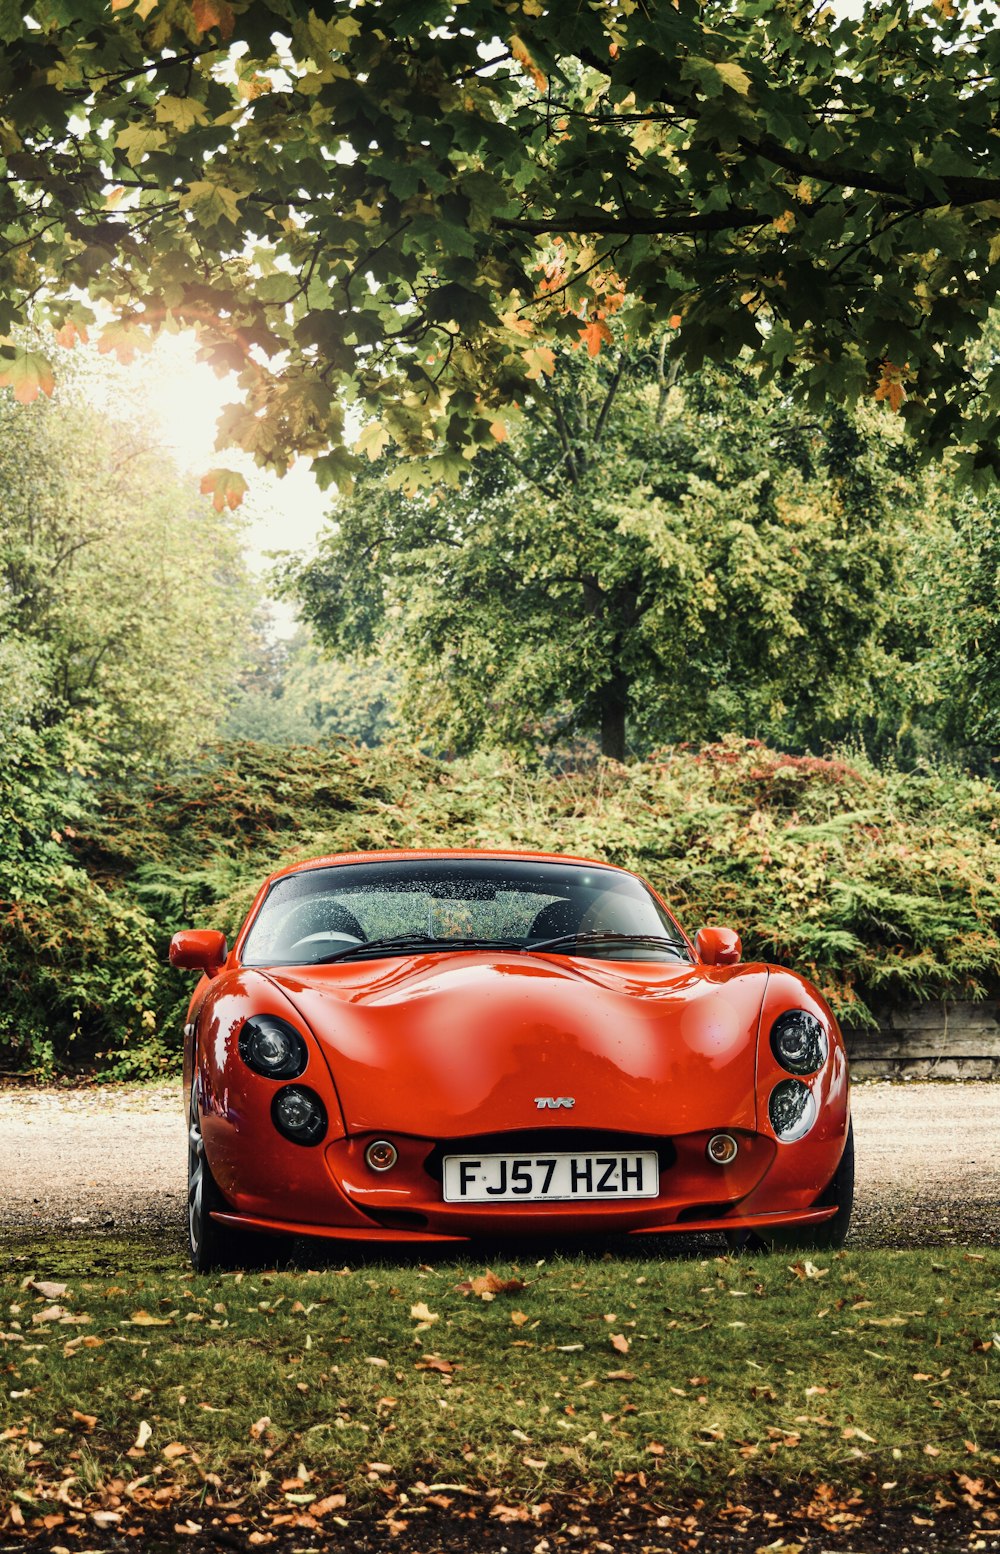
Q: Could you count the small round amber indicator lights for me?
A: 2